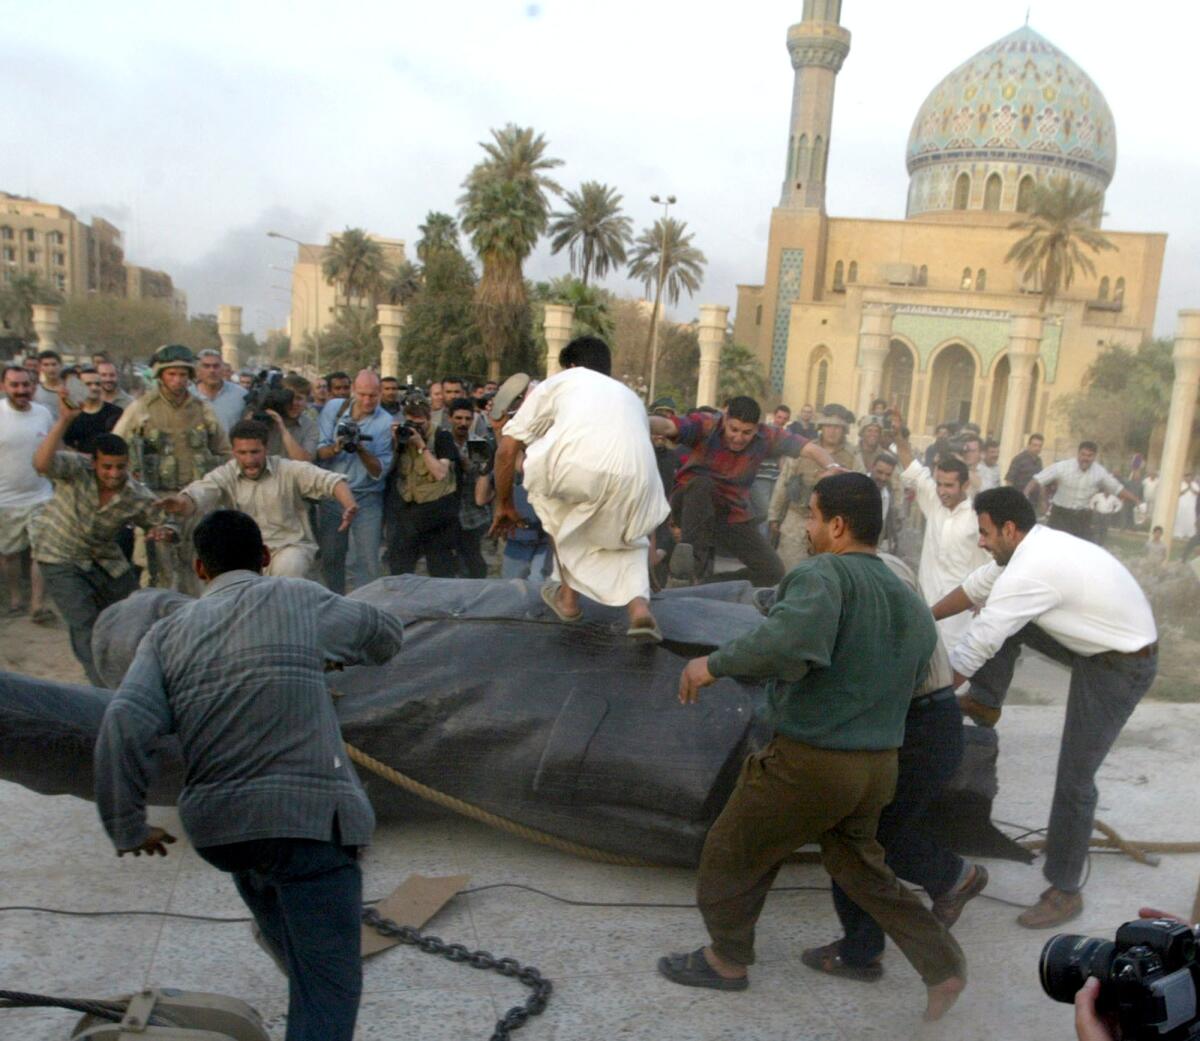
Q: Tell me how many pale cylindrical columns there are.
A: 8